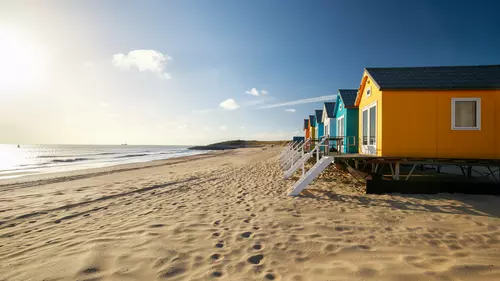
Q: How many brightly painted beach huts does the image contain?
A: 6